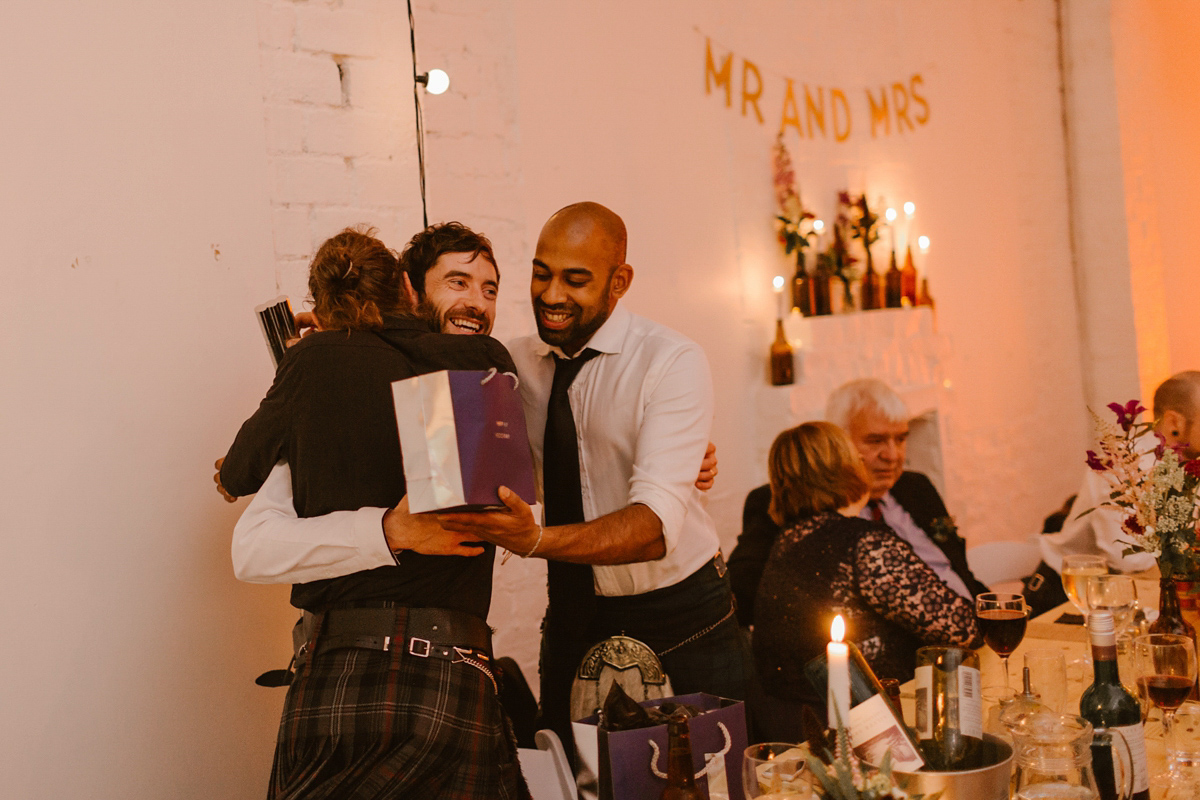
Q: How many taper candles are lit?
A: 6